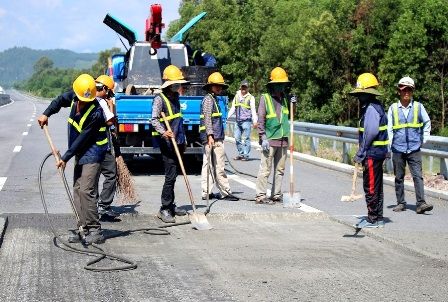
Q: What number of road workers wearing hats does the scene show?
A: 8